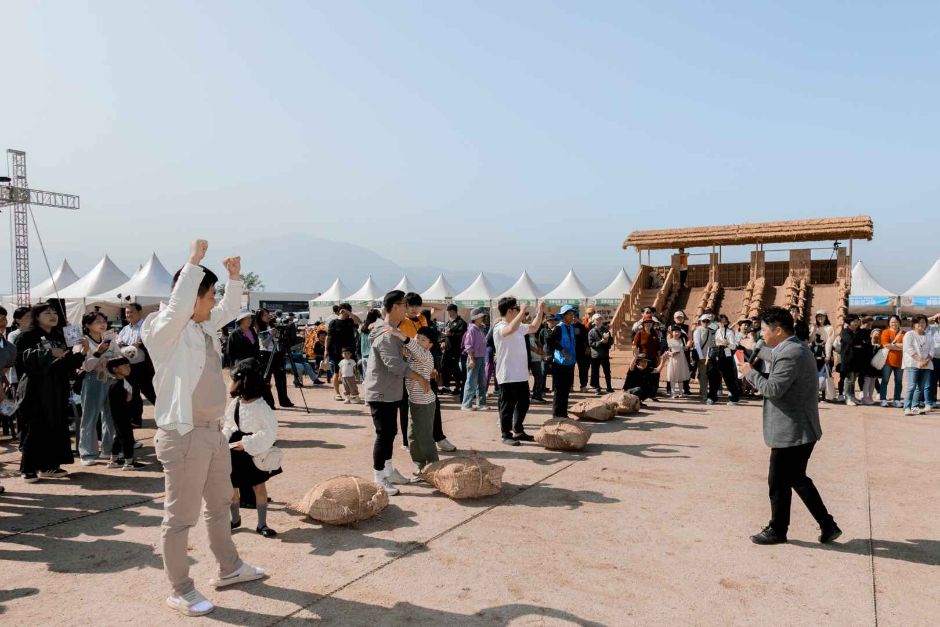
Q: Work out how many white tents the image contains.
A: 13